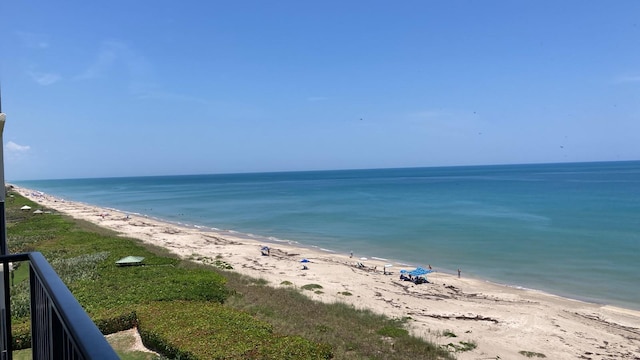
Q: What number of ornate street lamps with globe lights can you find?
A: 0